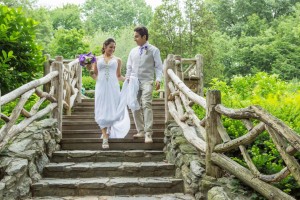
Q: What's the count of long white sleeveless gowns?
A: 1